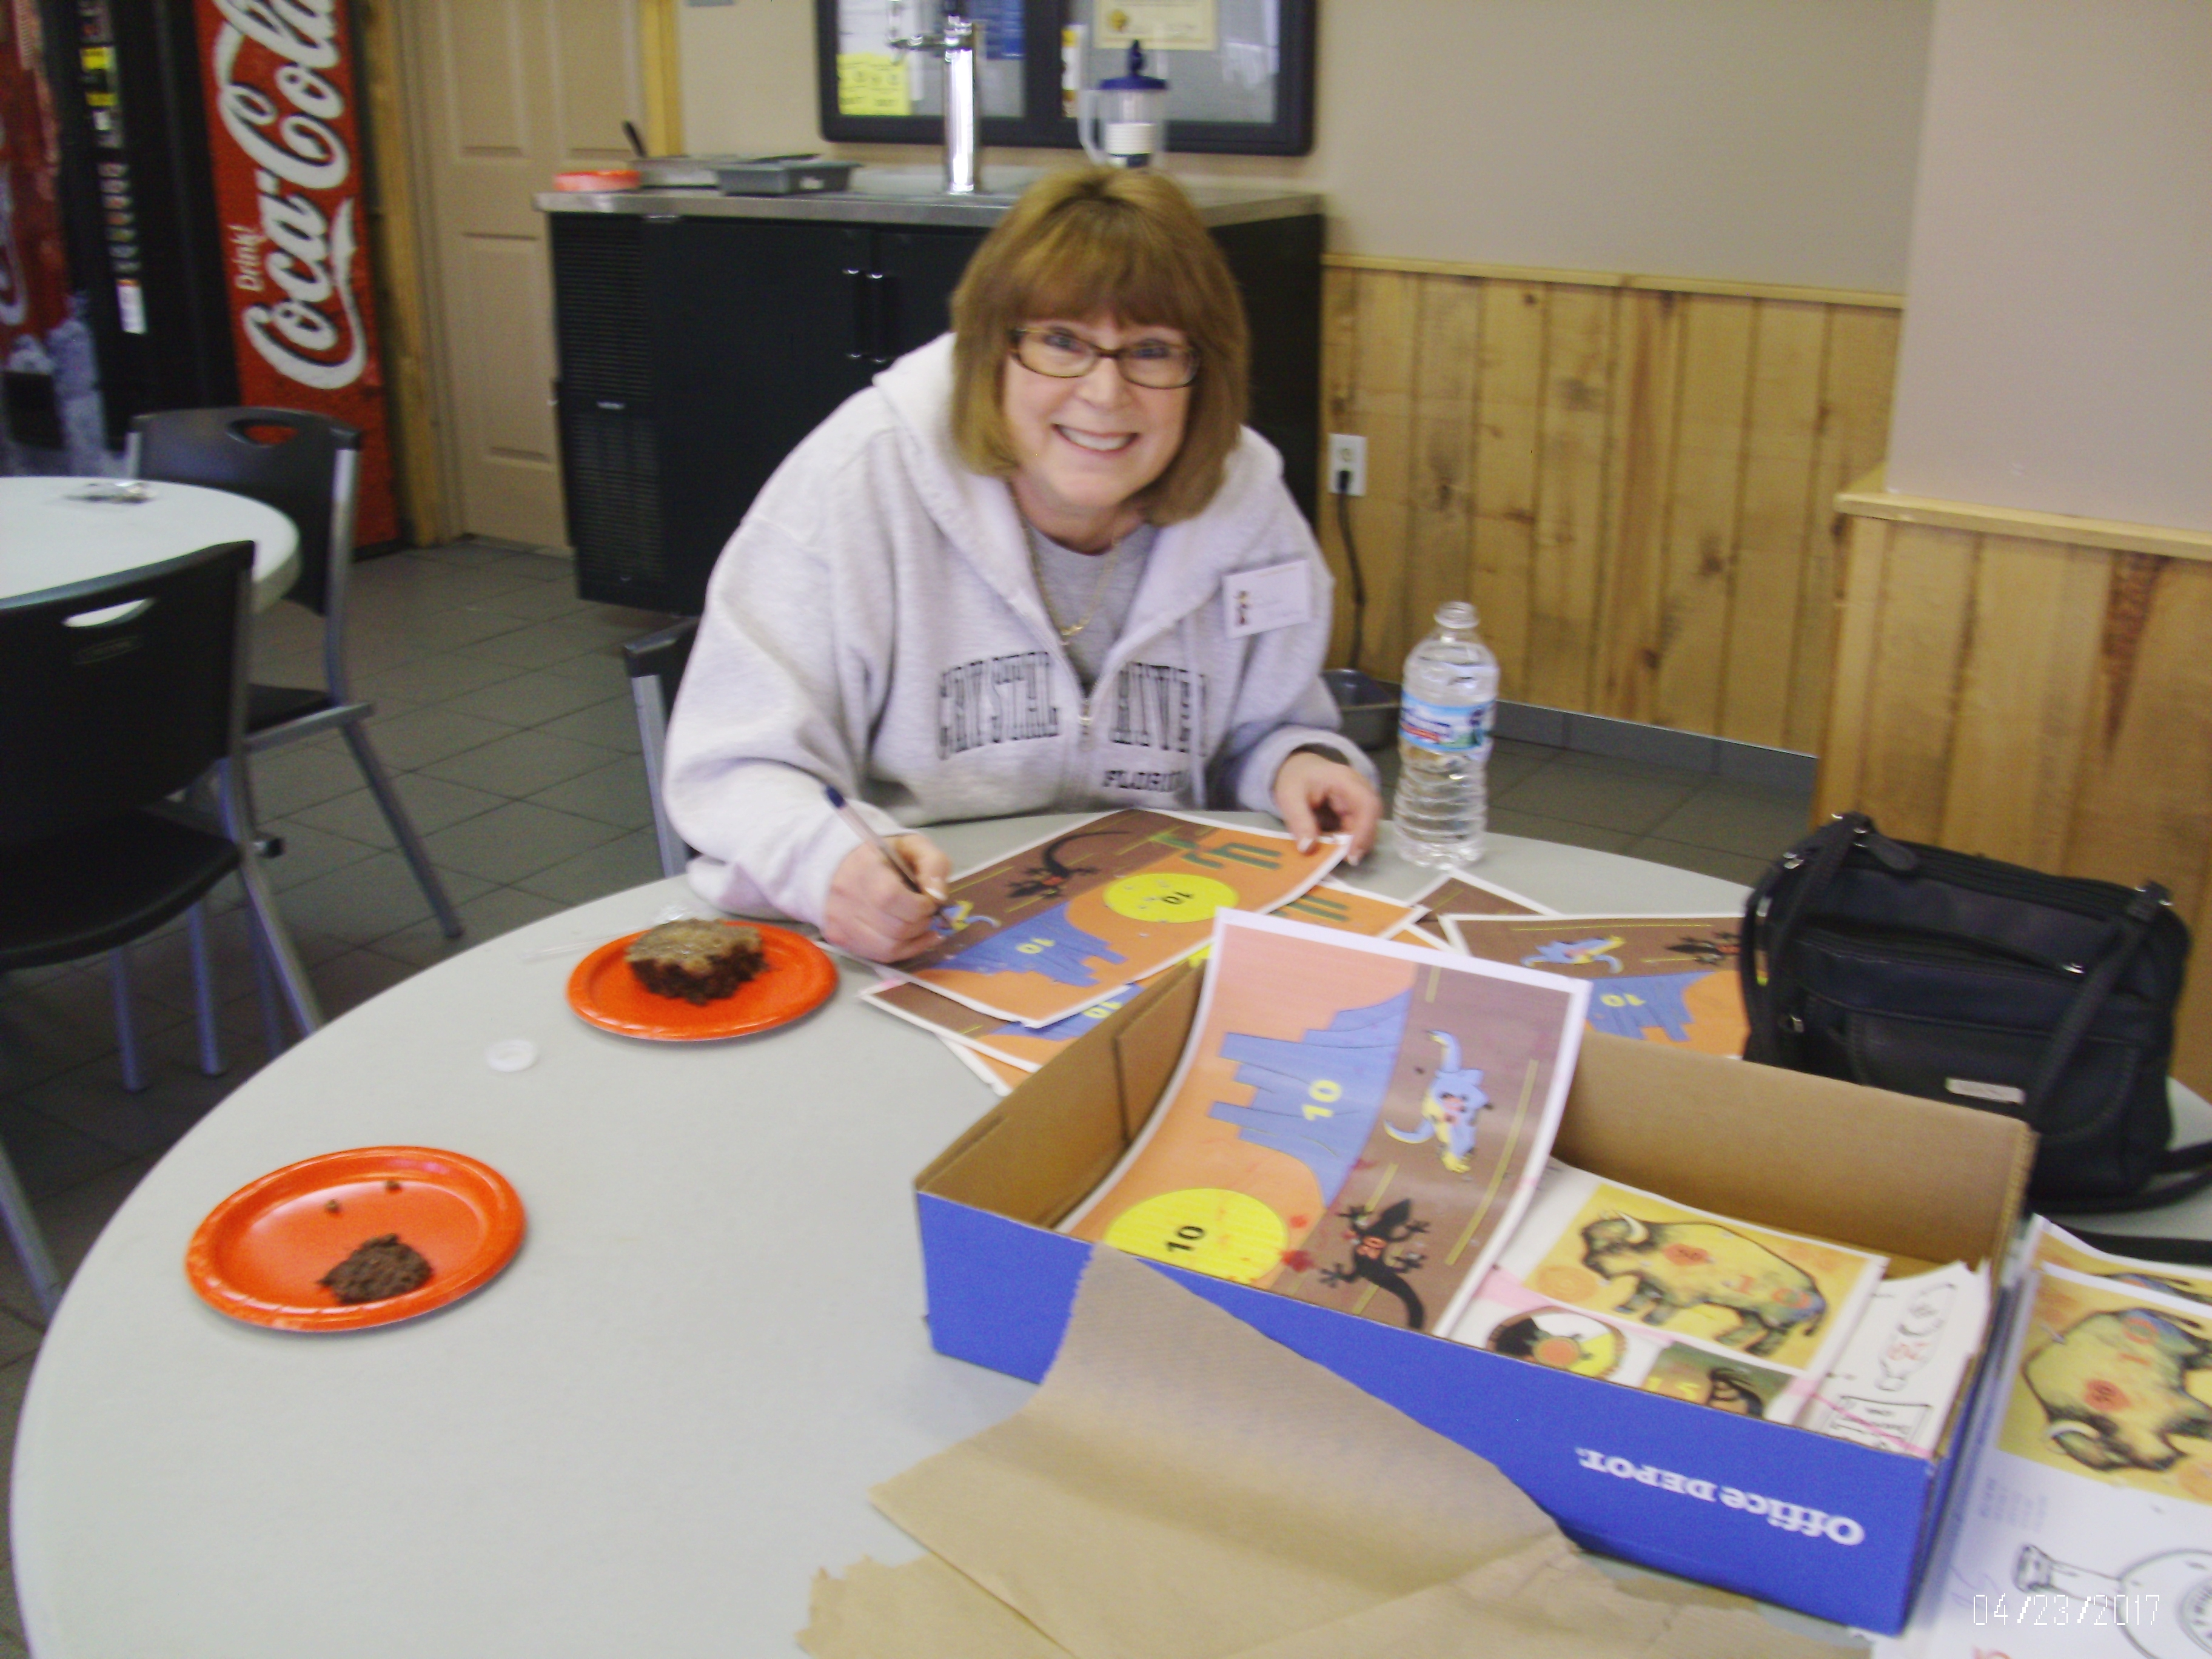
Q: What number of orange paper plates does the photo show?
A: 2